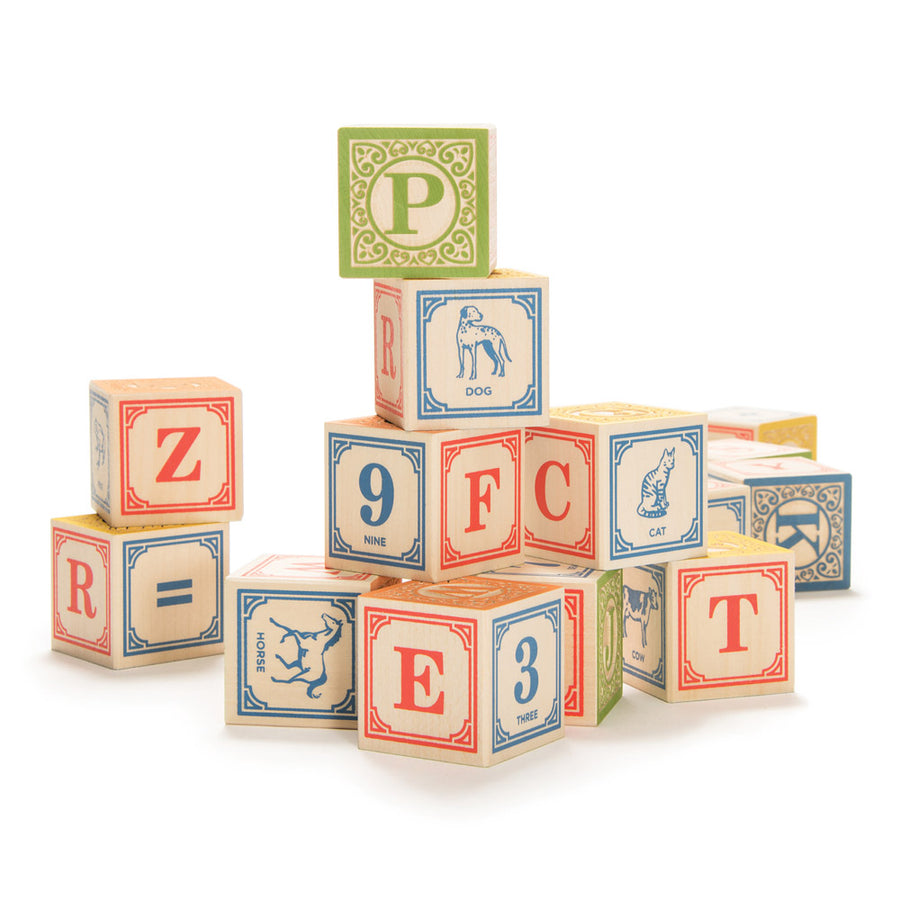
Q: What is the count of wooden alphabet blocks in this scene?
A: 14